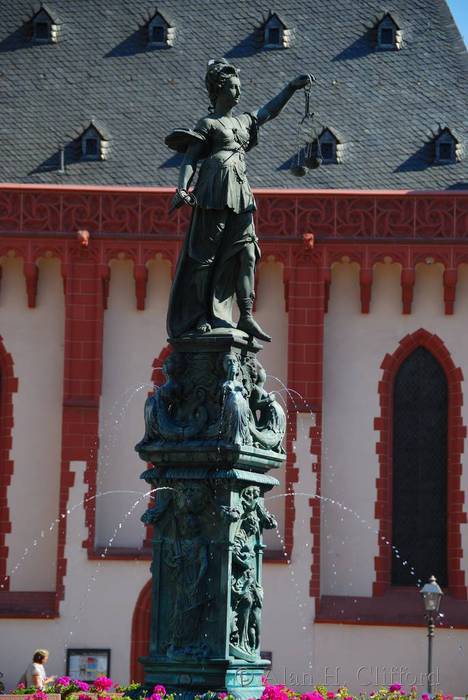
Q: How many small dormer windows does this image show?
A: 7